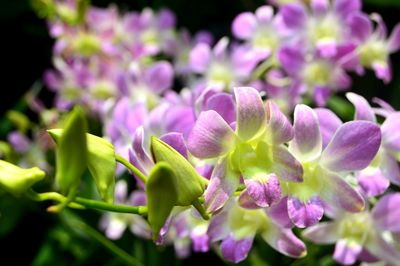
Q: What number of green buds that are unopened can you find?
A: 5